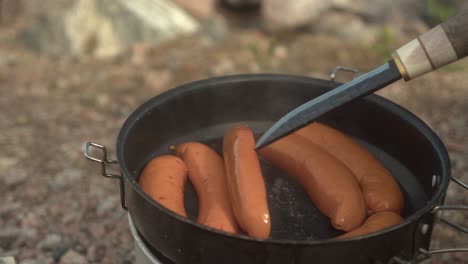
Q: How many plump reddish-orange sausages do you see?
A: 6